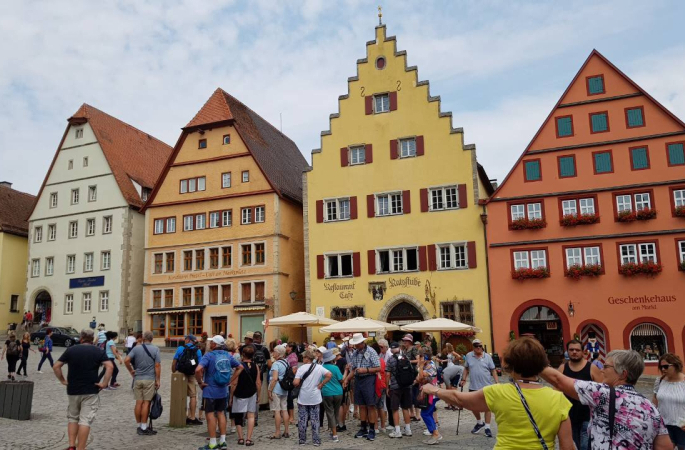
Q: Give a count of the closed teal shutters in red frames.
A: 9